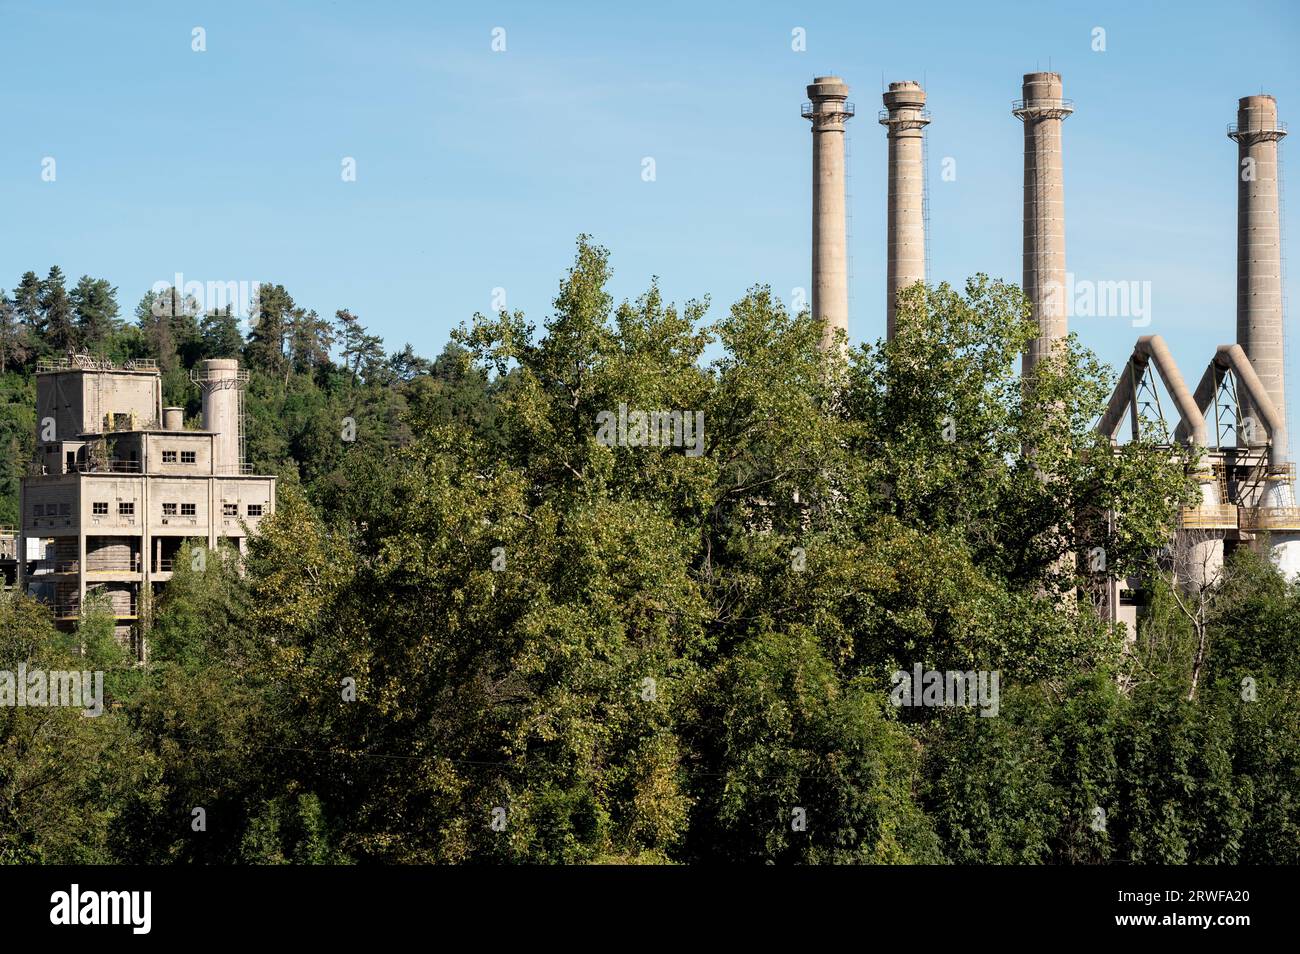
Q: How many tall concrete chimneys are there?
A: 4